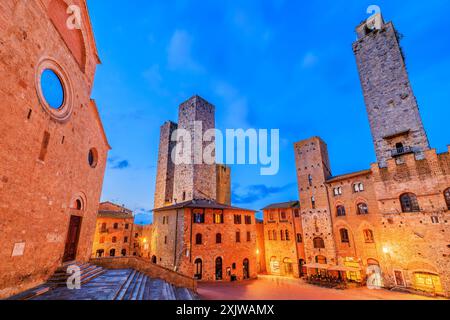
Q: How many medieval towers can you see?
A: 5